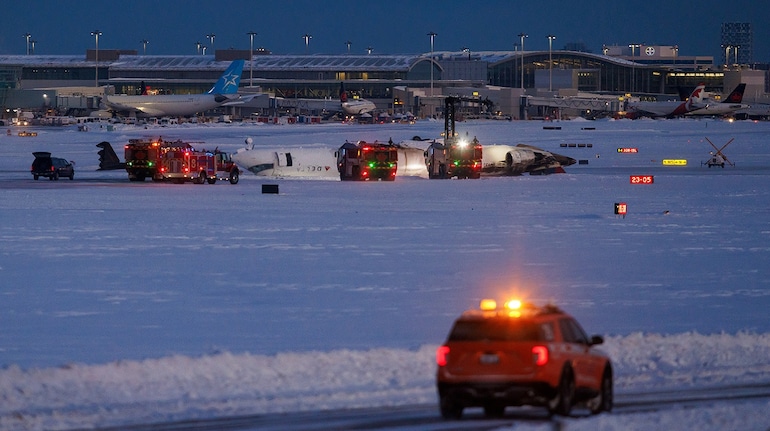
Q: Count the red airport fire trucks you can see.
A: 4